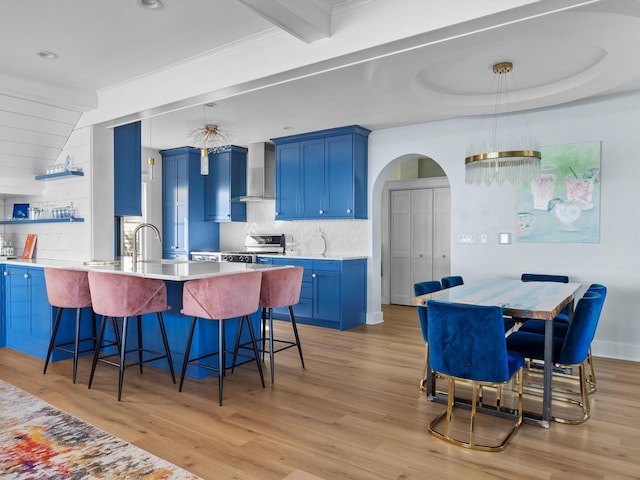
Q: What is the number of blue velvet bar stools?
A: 0